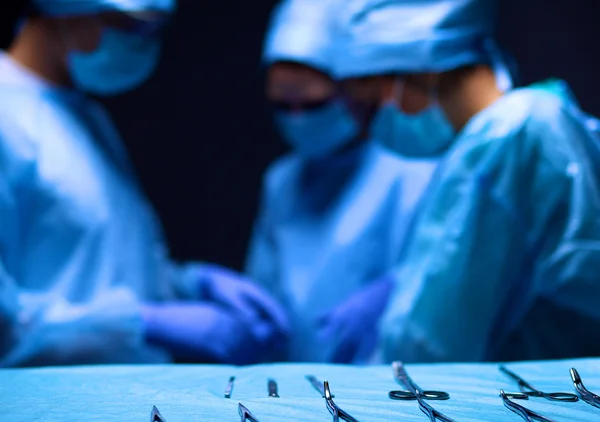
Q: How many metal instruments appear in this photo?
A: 11